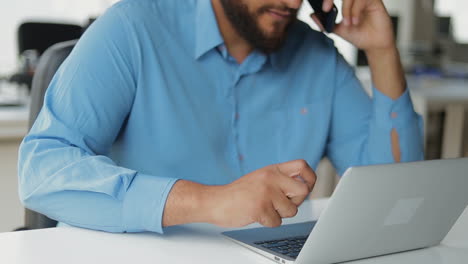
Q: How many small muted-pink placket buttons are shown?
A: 2